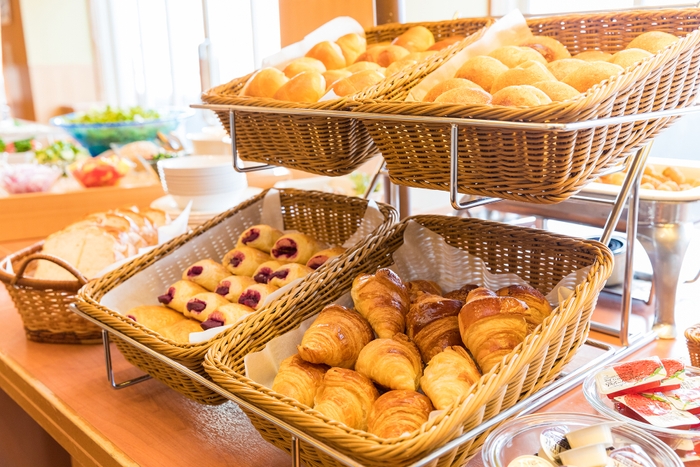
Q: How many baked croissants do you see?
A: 12